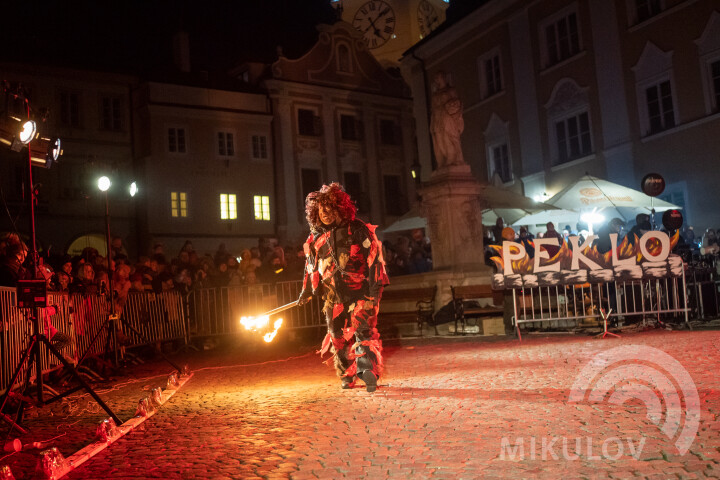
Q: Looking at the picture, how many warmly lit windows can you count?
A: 3